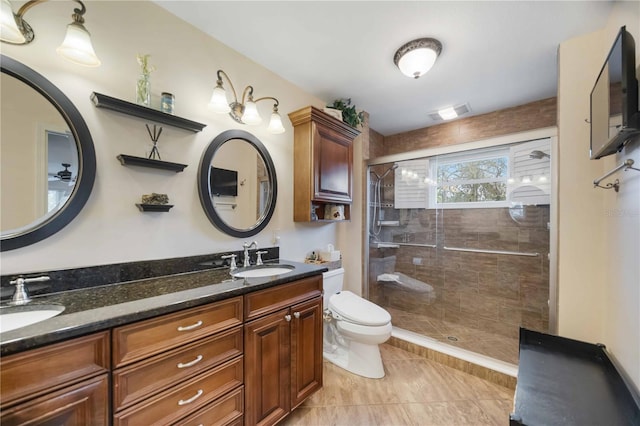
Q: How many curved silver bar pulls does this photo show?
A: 3